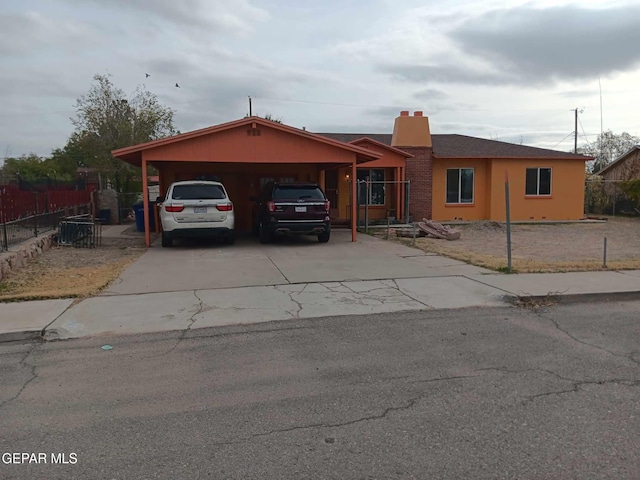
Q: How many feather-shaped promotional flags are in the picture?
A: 0